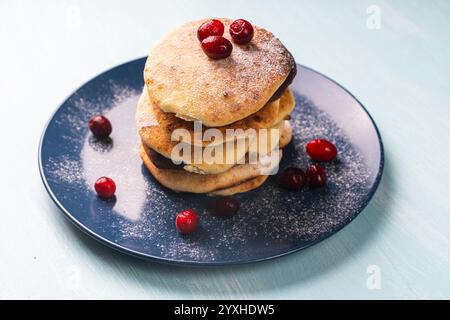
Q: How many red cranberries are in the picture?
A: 10